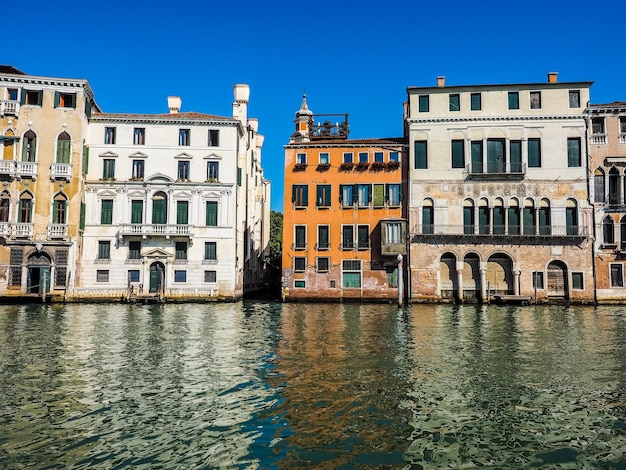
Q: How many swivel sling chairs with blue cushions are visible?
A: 0